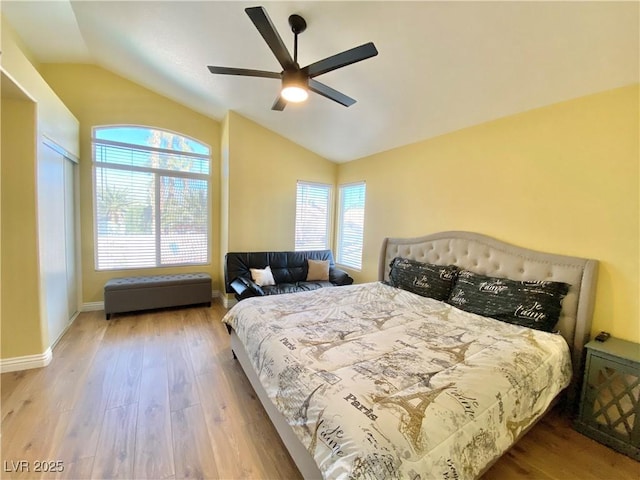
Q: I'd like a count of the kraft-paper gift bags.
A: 0